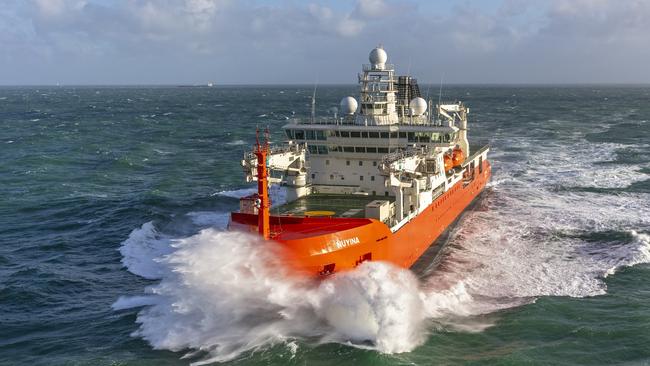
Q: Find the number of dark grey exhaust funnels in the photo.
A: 1